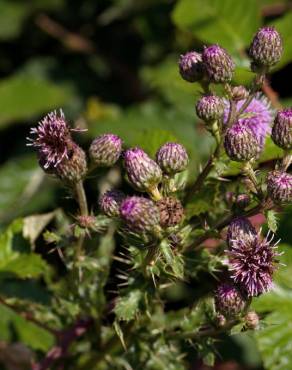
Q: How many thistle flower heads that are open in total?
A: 3